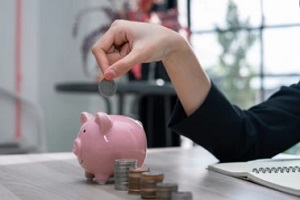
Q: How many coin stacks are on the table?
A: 5